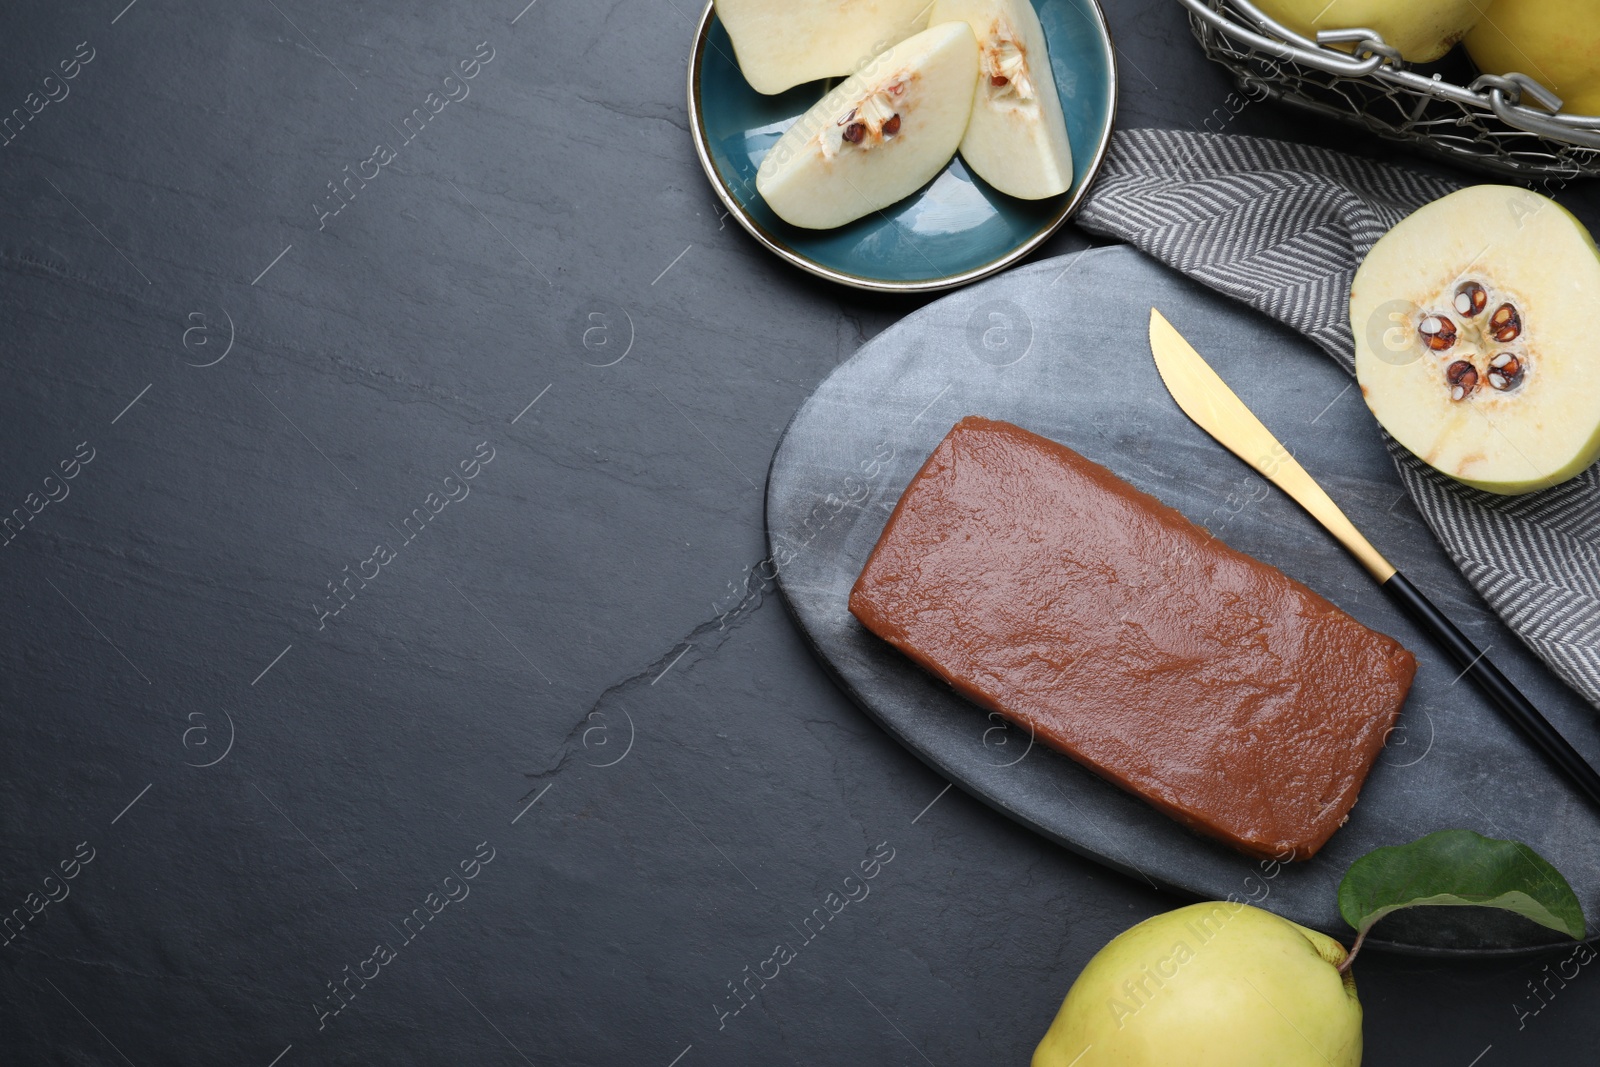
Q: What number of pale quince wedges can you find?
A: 3